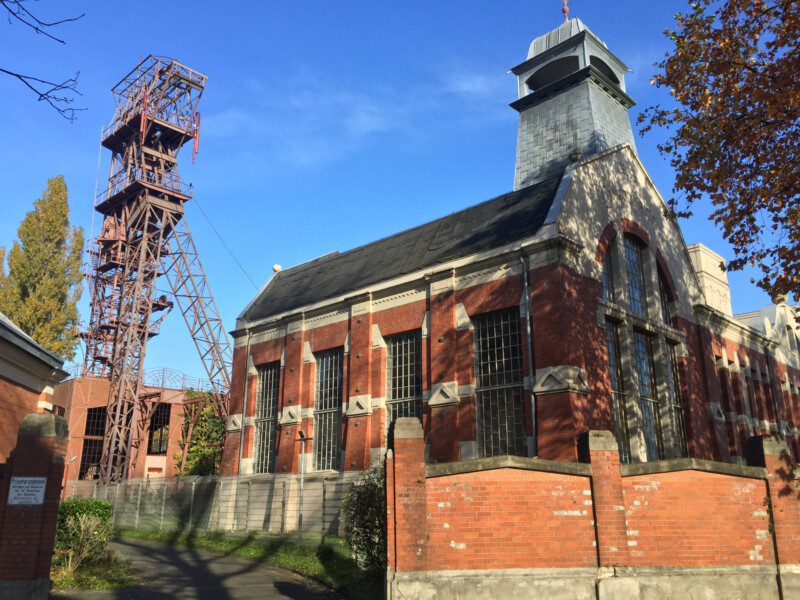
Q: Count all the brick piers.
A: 4